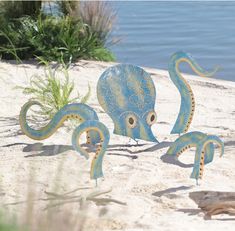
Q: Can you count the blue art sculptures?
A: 6